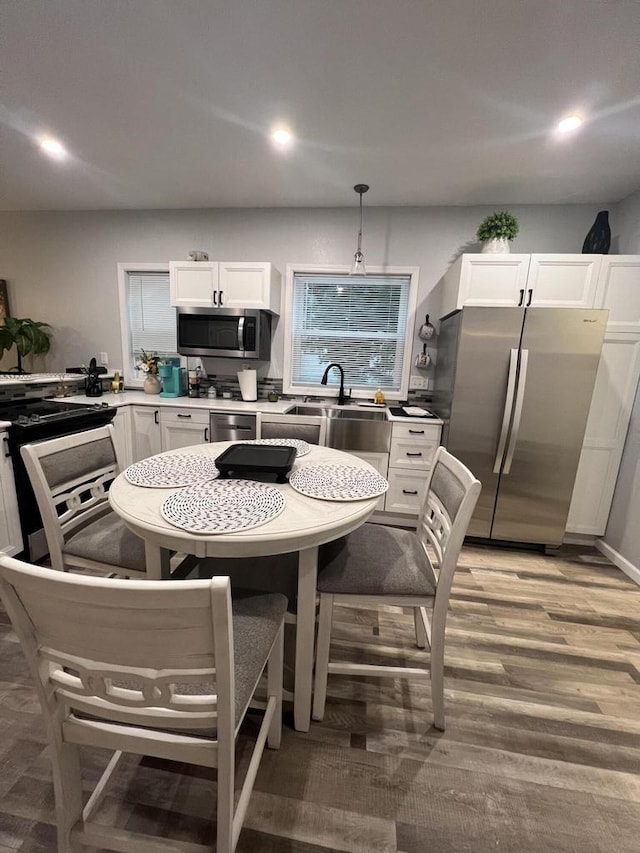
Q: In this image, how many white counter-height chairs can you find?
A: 4